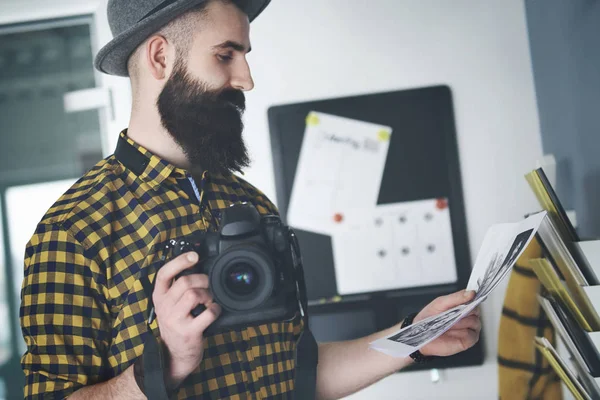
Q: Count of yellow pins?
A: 2